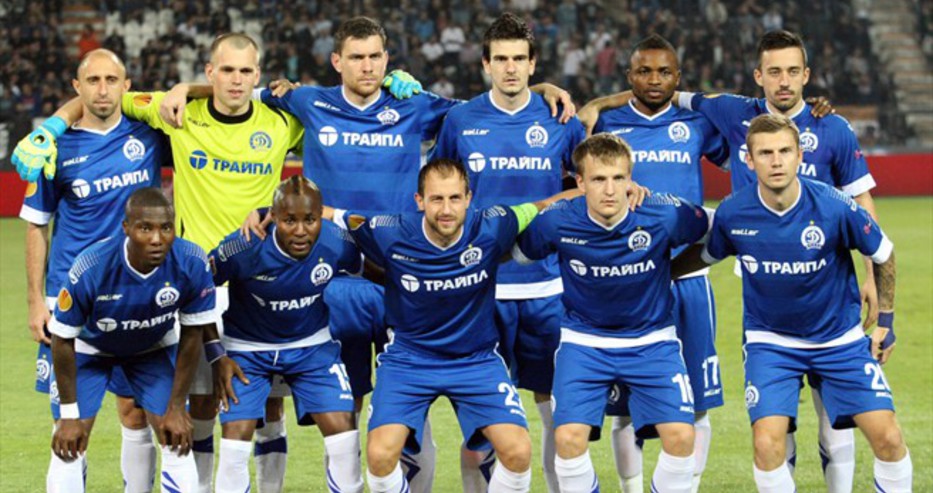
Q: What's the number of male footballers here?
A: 11